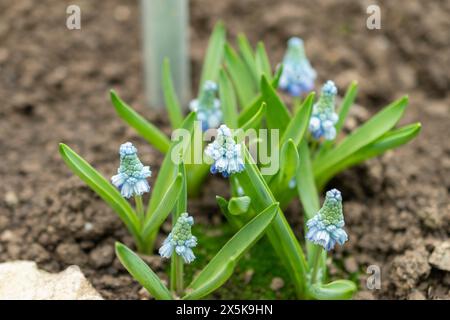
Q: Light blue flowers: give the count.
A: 7